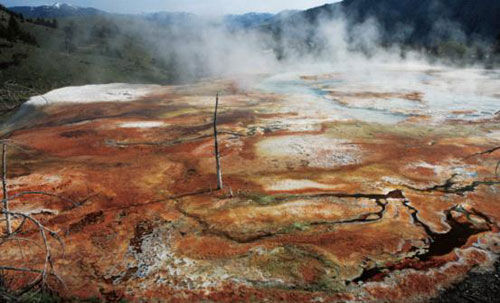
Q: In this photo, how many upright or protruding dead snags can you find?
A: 2